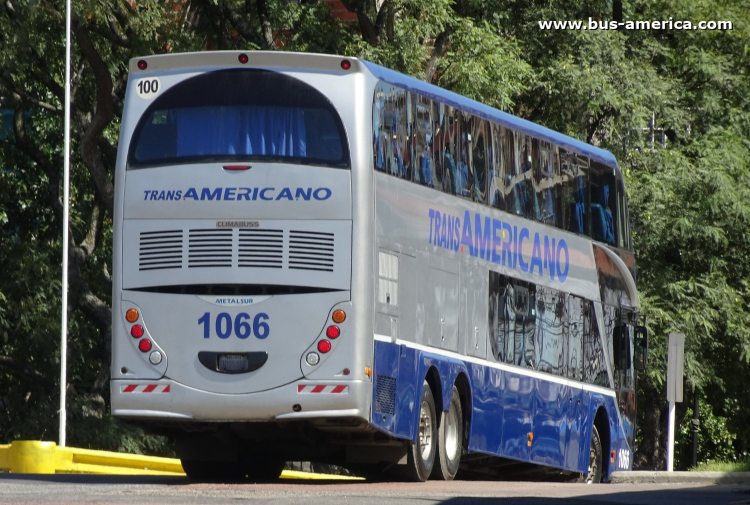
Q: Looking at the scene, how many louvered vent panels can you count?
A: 4